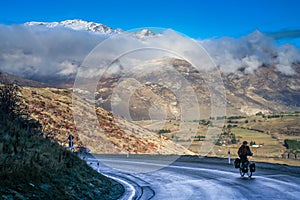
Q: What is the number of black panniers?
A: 3